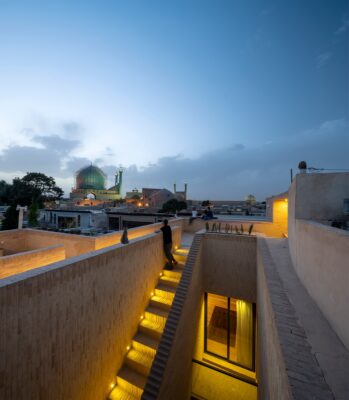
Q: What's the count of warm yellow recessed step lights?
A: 6